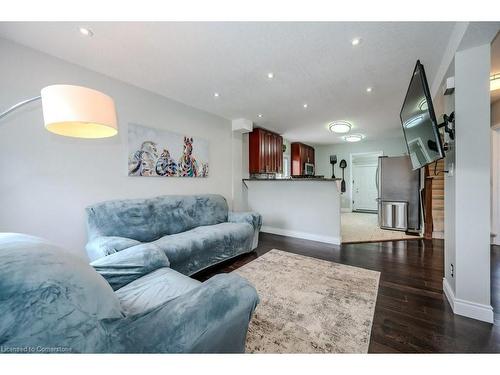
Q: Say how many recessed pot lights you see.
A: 7